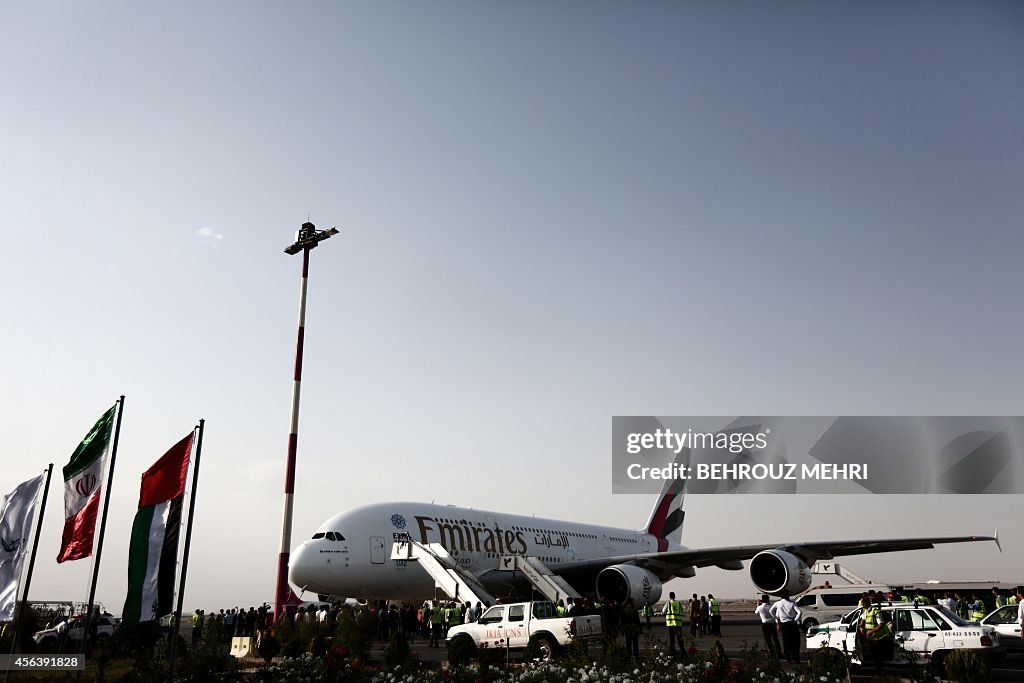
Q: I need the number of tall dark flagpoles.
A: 3